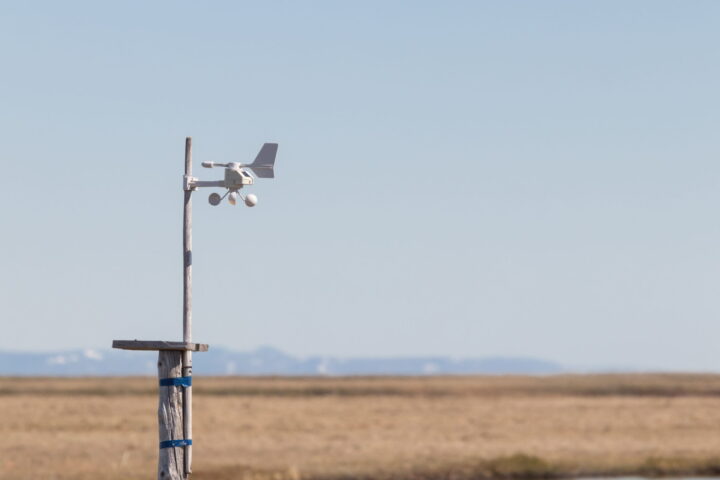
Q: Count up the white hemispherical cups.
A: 3